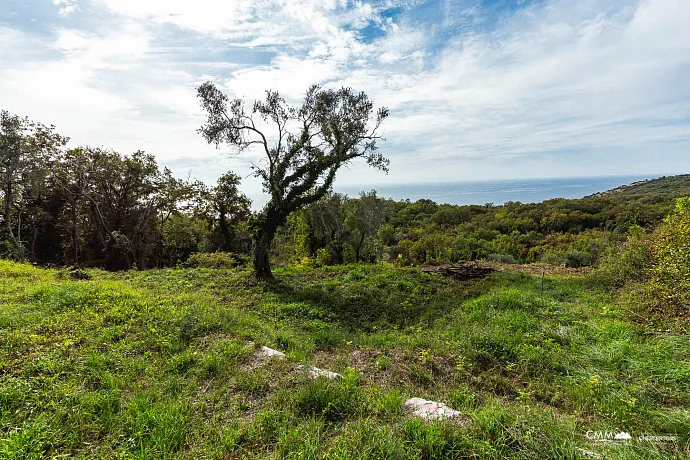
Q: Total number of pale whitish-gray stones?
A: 3